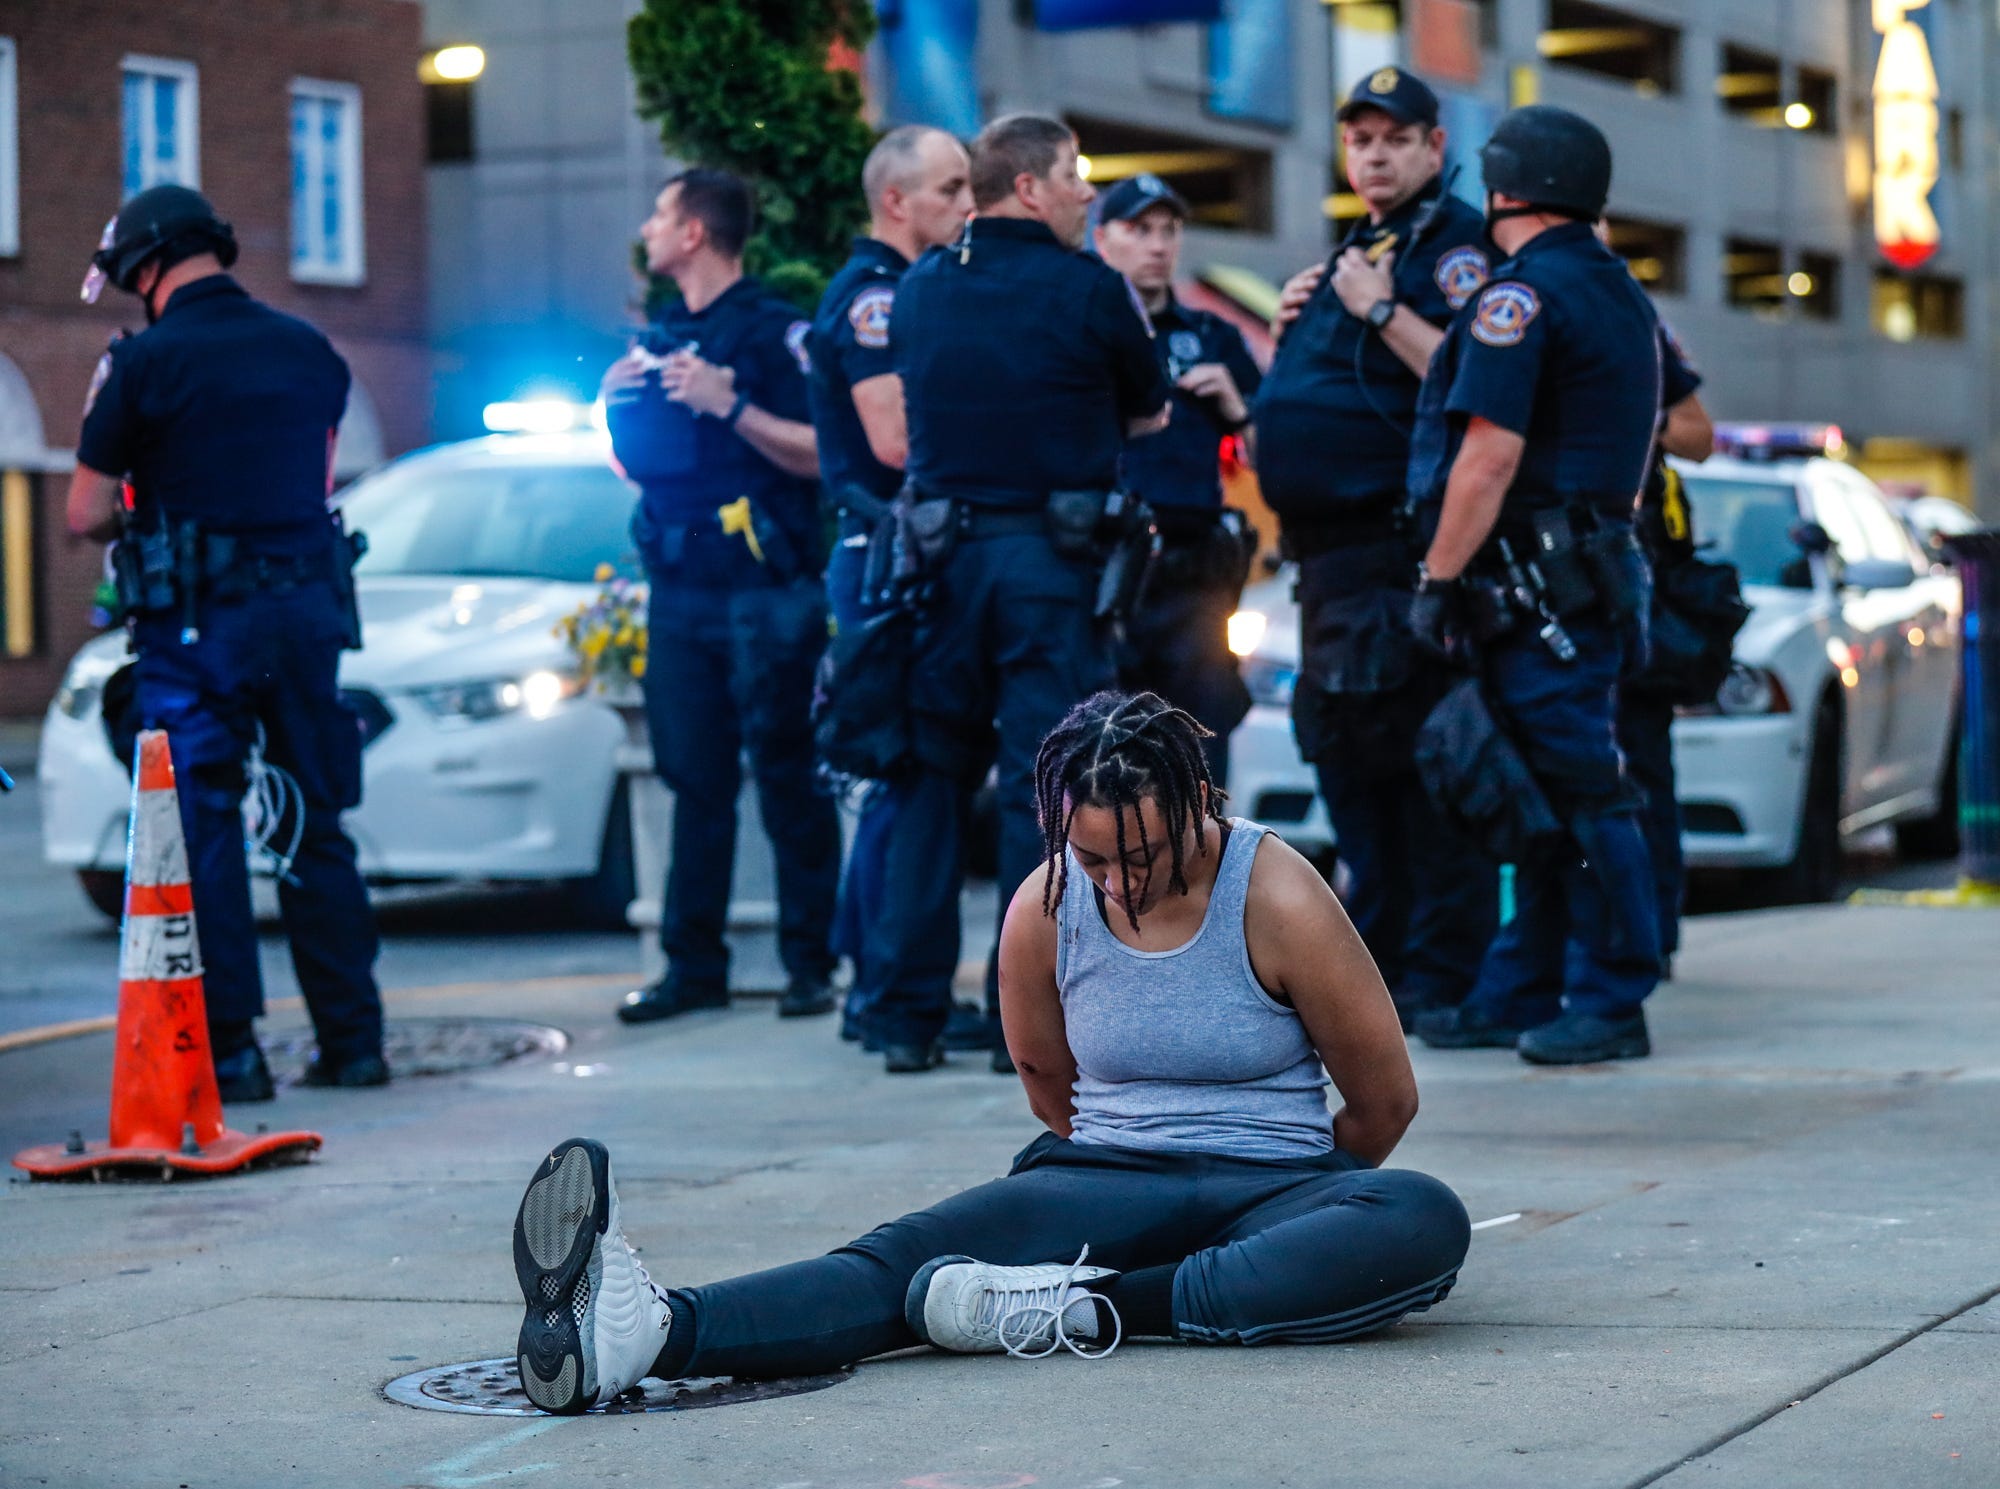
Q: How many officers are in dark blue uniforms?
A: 8